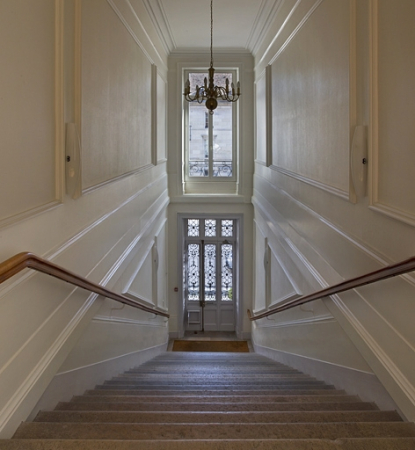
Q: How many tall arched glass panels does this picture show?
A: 3